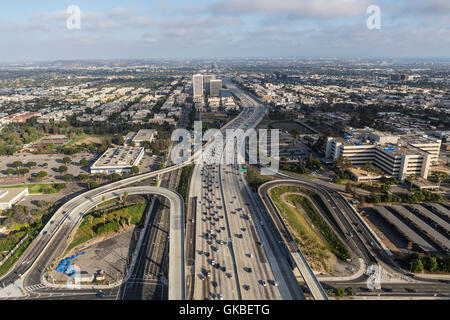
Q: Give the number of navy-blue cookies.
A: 0